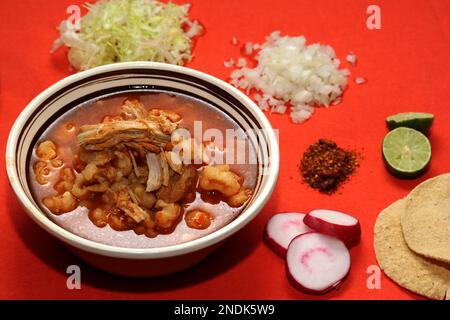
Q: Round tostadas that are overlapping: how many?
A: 2